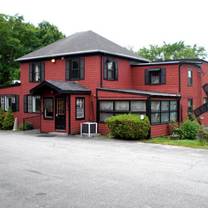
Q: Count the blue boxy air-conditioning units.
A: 0